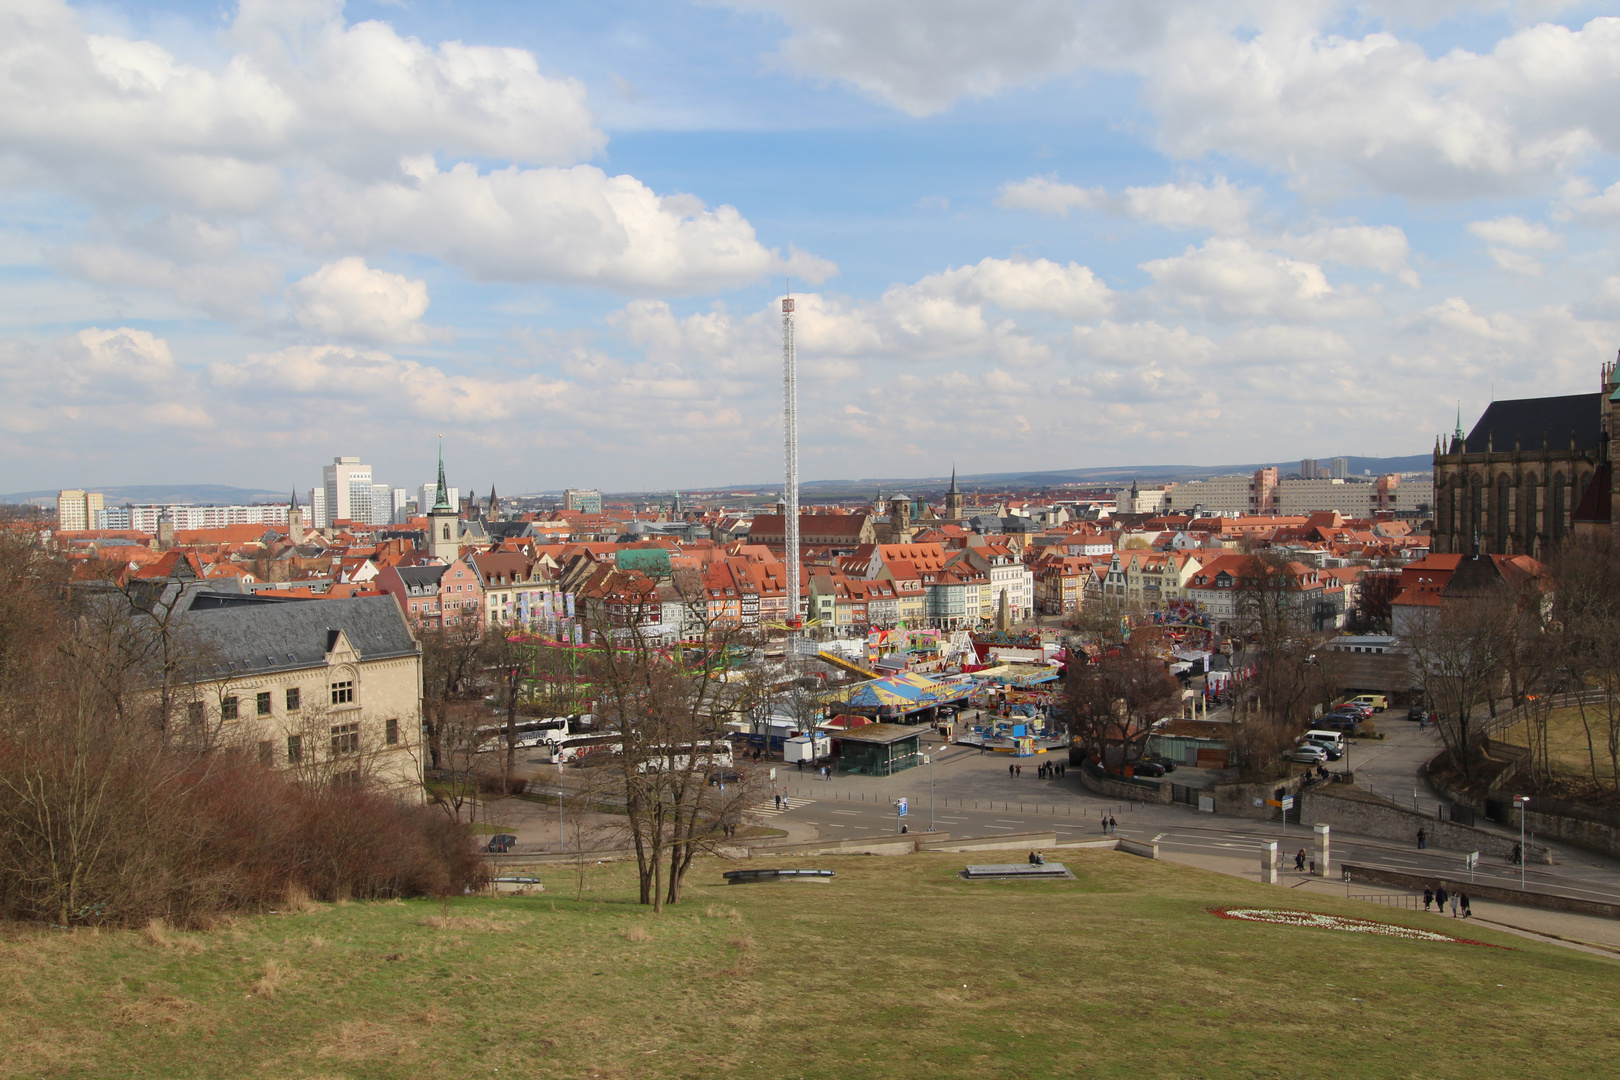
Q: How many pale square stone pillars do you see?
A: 2